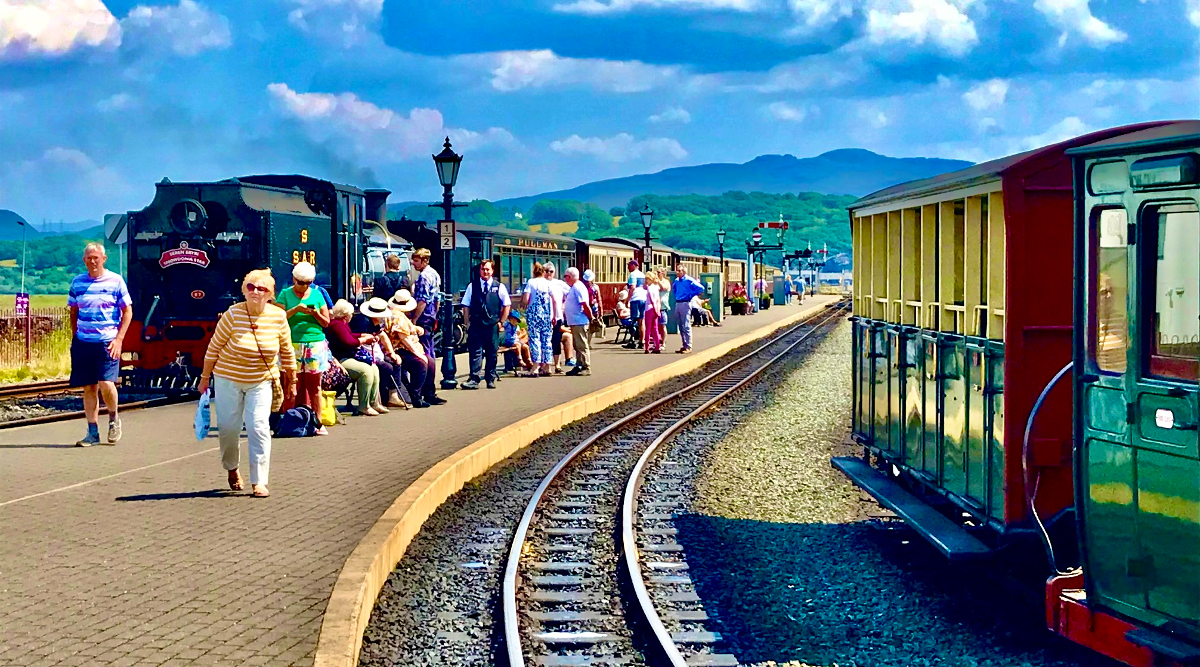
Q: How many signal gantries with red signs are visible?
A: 2